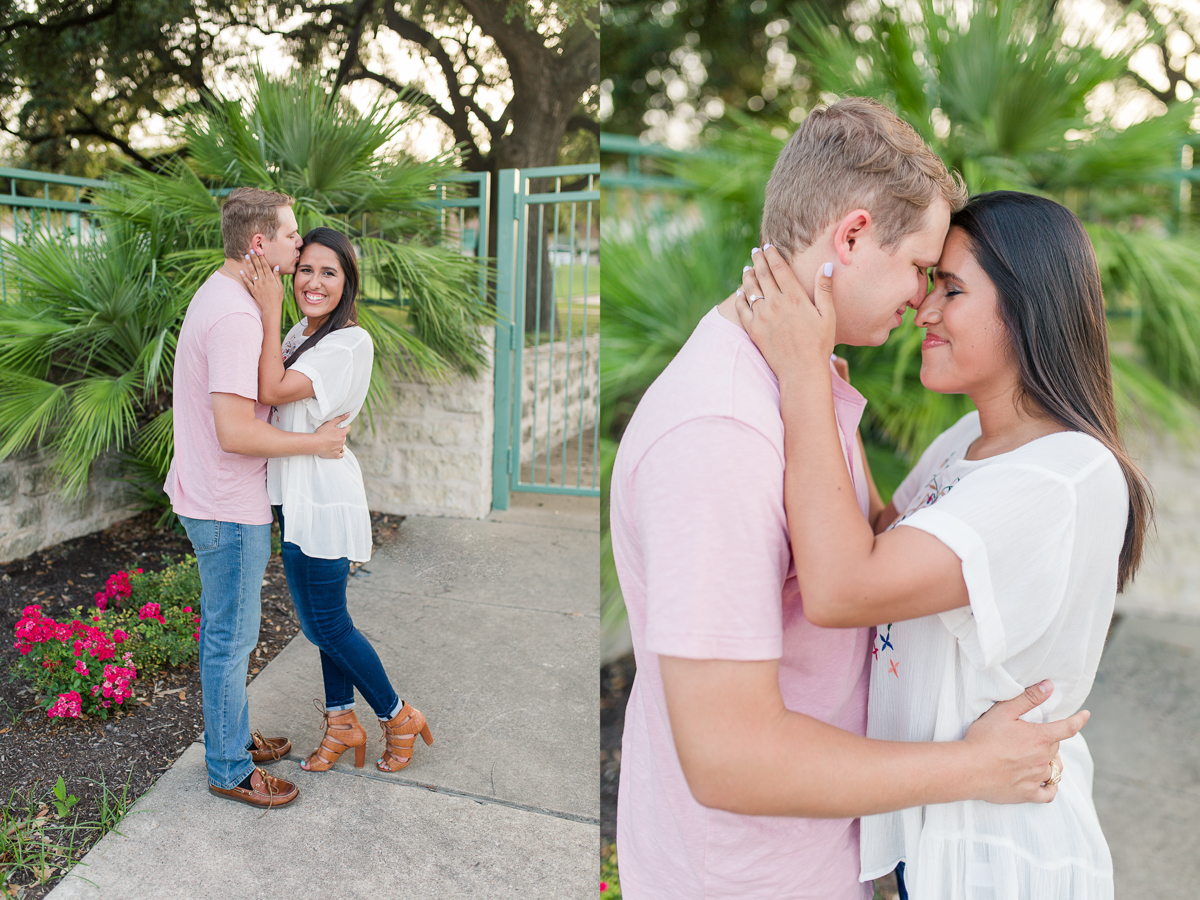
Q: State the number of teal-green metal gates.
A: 1